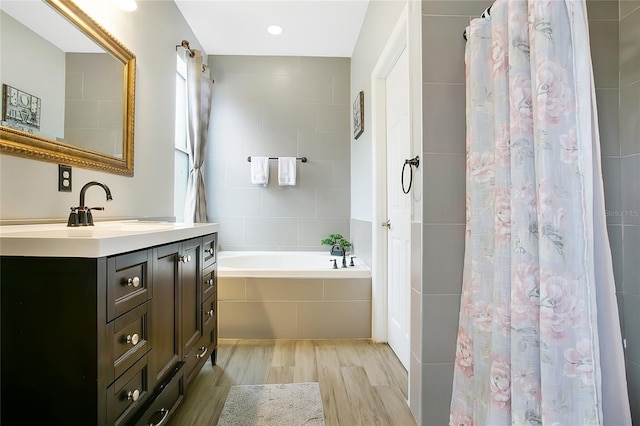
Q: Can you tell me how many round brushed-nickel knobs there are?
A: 8